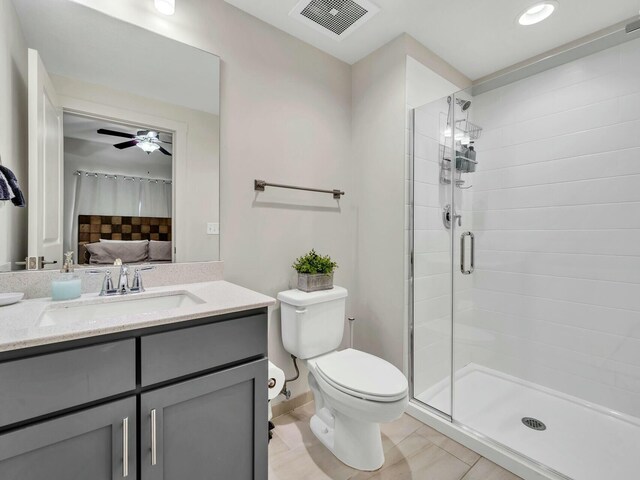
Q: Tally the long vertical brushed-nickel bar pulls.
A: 2